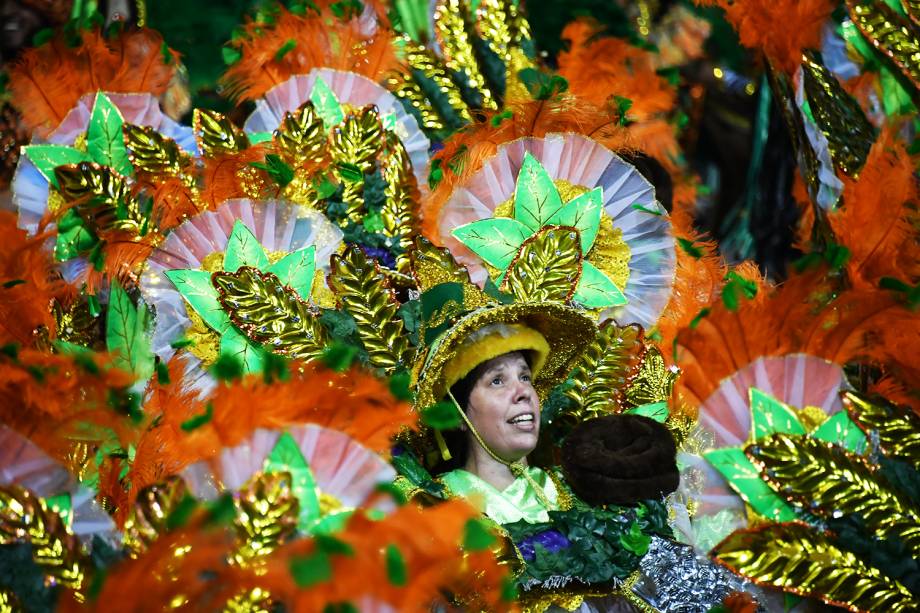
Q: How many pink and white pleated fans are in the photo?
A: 7